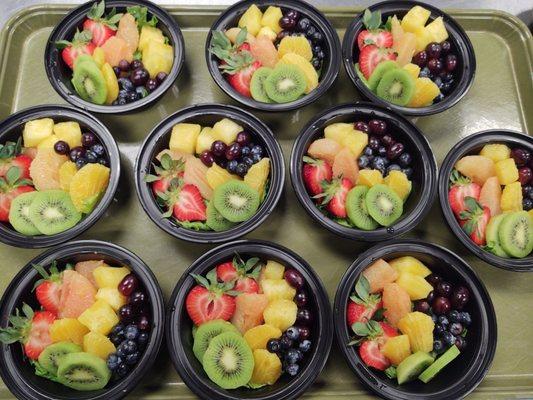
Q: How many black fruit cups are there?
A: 10